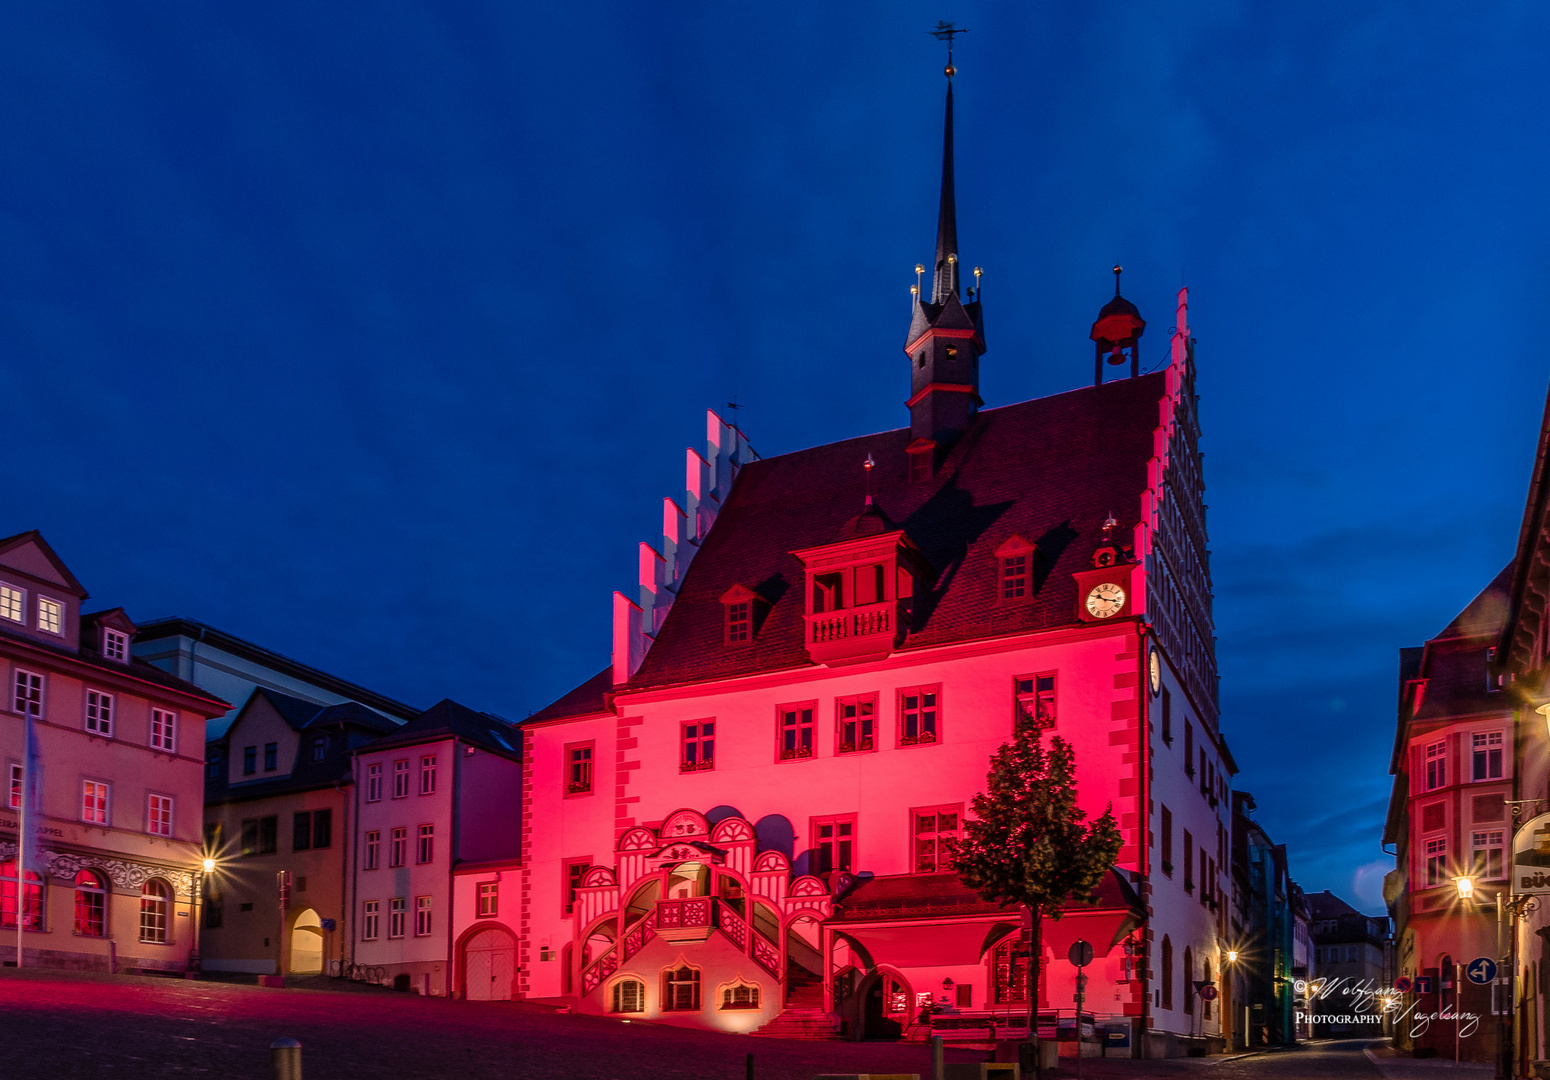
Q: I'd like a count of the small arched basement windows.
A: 3